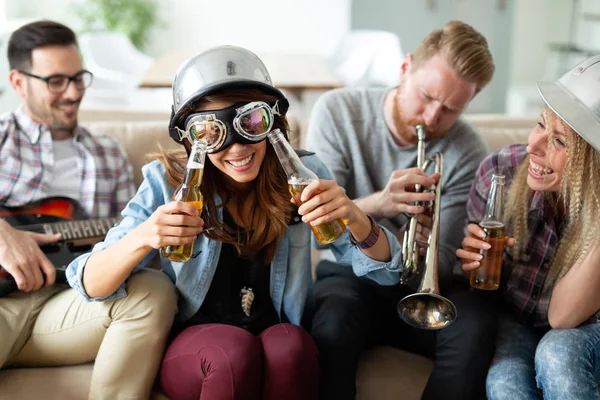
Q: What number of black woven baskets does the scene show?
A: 0